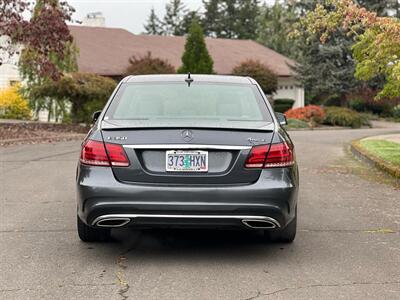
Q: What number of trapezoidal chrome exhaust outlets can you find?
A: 2